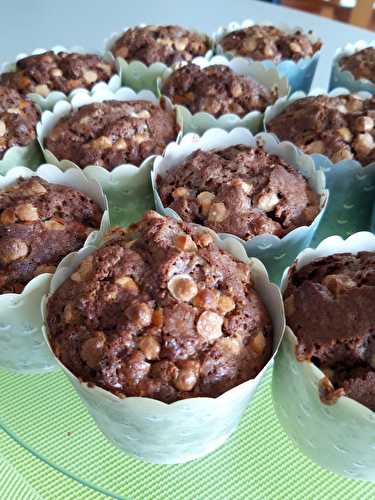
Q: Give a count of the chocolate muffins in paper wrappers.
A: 12